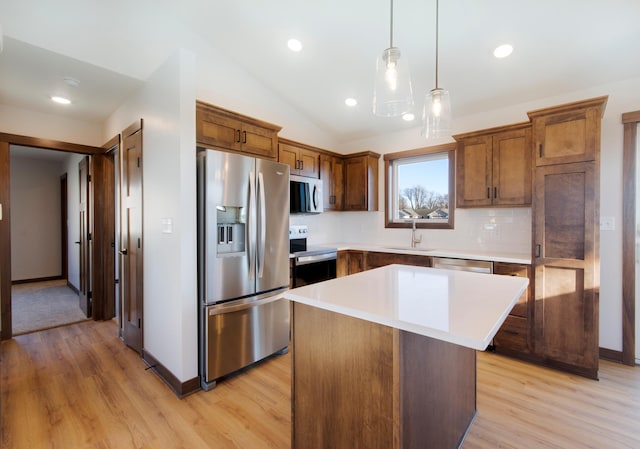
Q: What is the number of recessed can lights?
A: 5